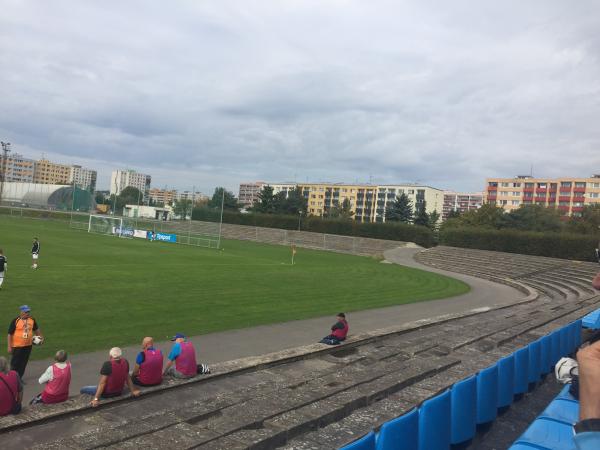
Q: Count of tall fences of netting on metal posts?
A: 1